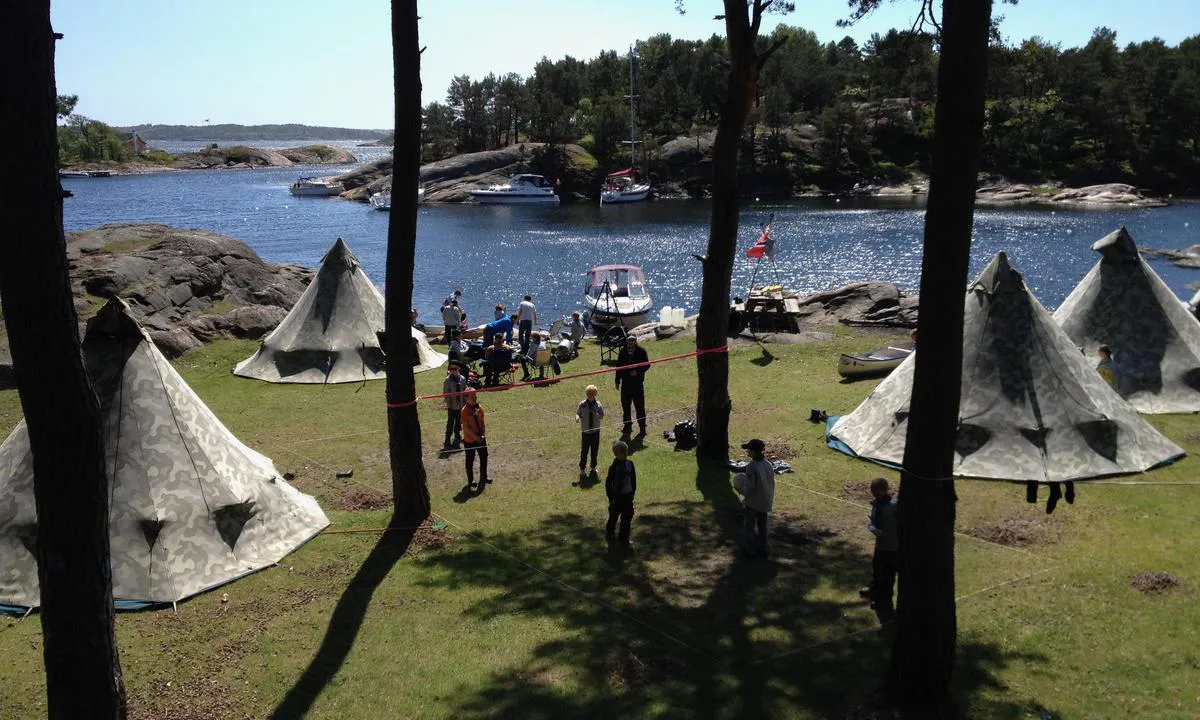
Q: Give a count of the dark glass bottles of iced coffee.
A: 0